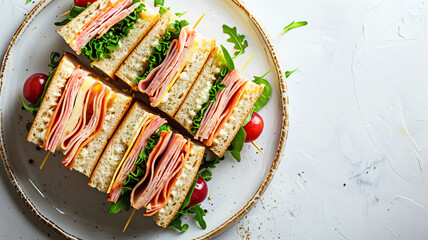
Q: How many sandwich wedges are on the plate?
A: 5